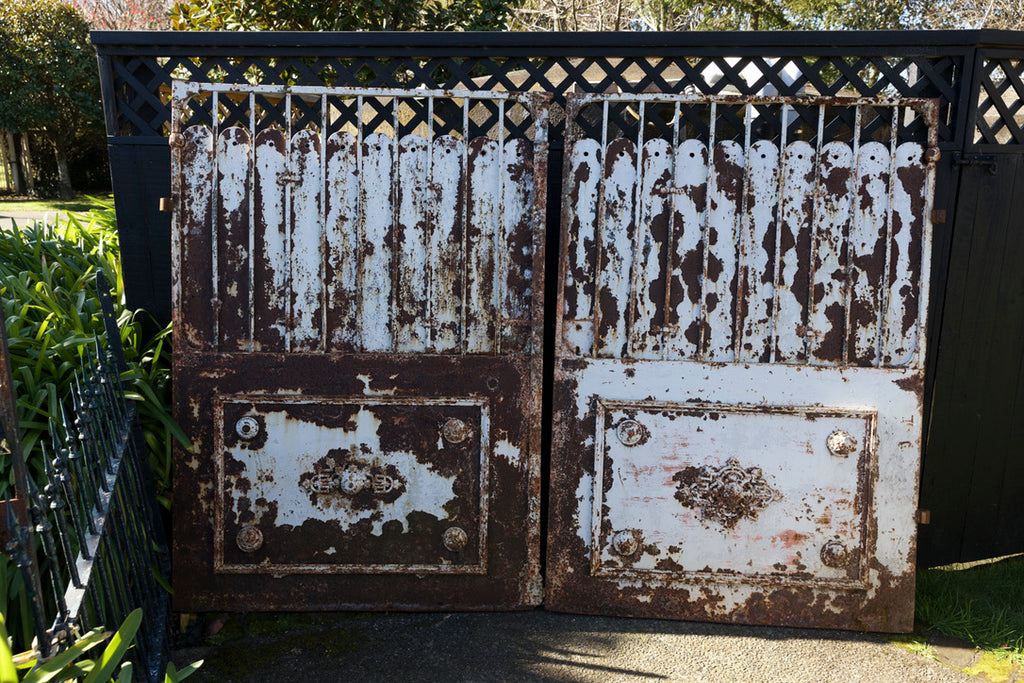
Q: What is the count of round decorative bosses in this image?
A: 8